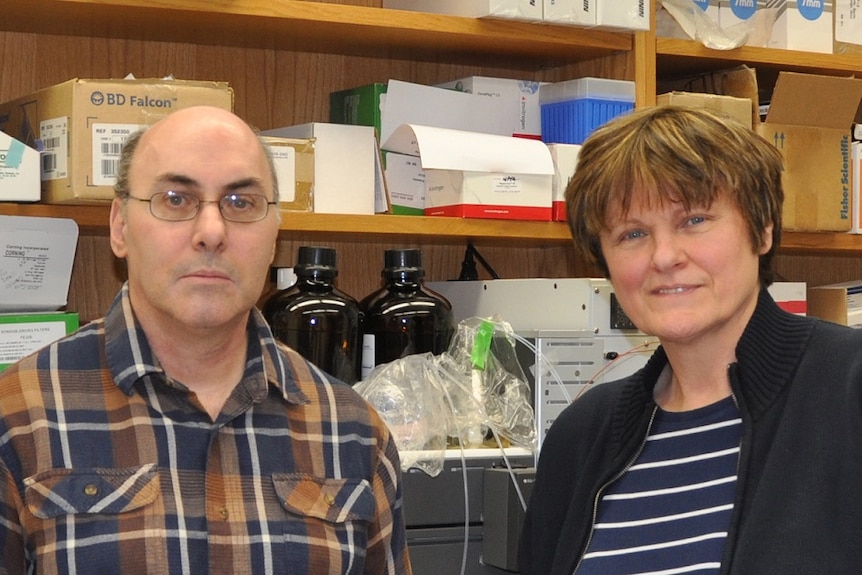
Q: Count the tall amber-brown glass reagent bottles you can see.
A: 2